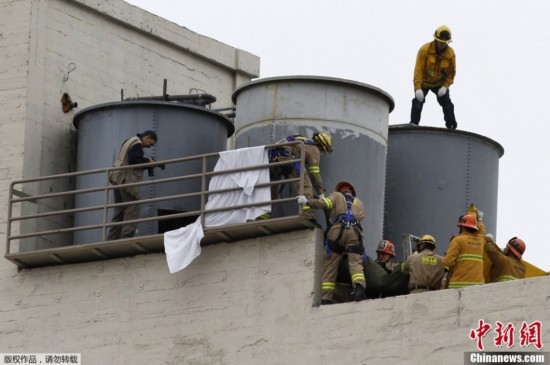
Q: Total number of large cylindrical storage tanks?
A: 3